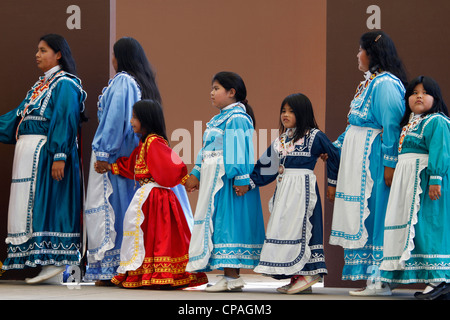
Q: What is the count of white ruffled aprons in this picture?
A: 7